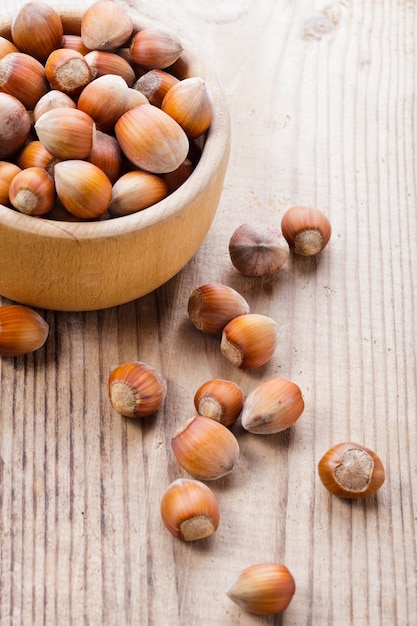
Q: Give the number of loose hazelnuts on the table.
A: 12